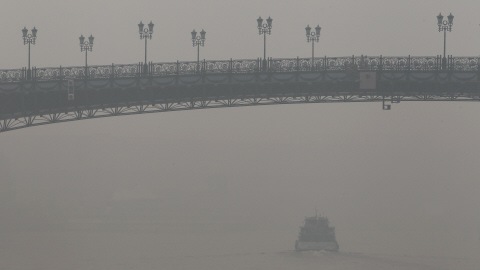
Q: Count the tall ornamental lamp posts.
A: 7